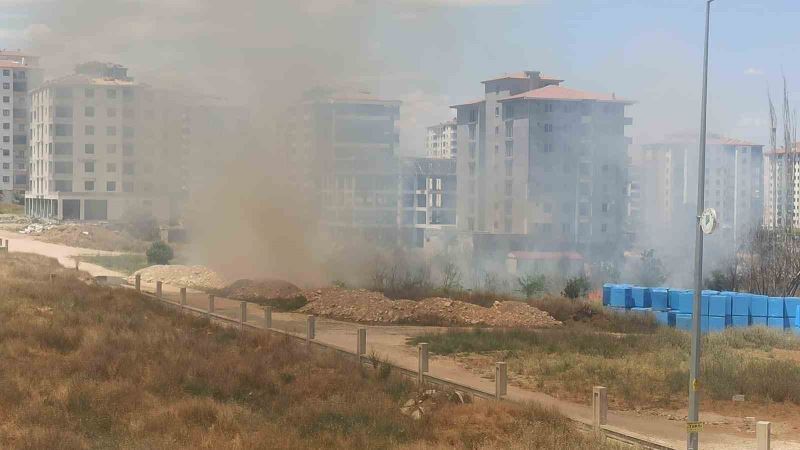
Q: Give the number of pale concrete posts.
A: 12